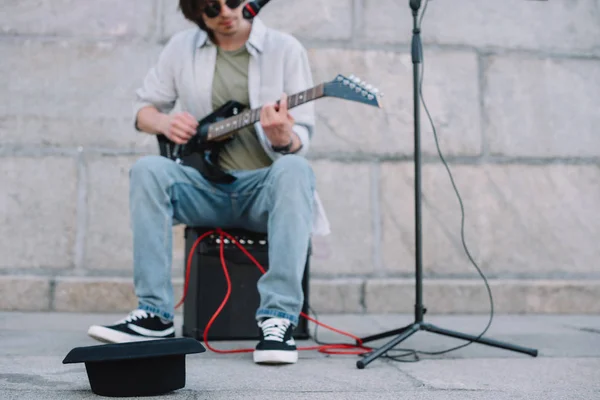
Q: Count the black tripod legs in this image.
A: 3